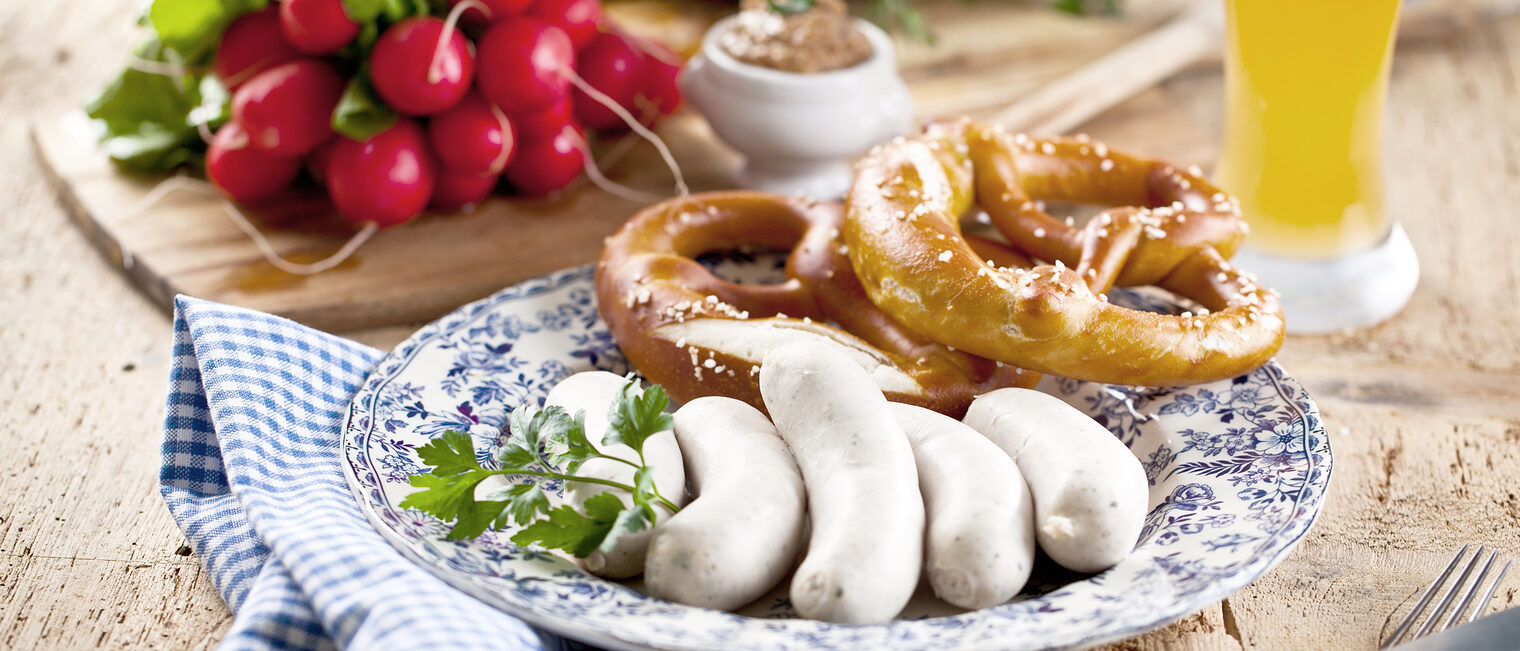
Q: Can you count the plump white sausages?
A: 5